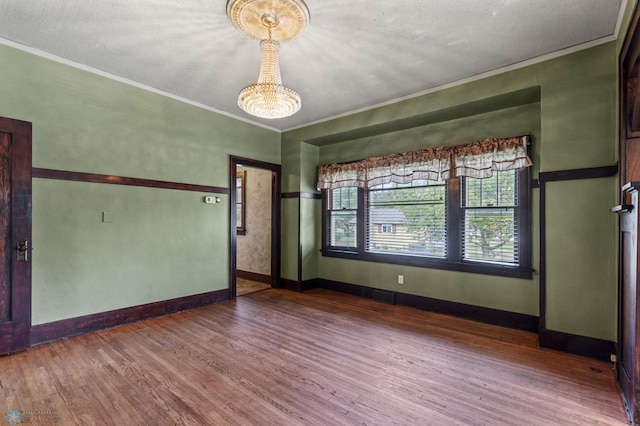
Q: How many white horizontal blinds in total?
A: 3